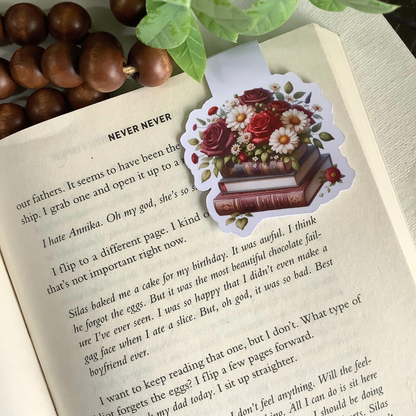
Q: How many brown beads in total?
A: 13